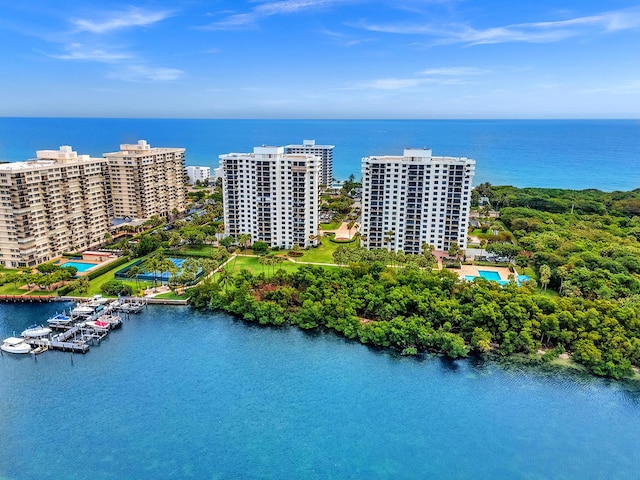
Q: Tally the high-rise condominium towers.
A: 5